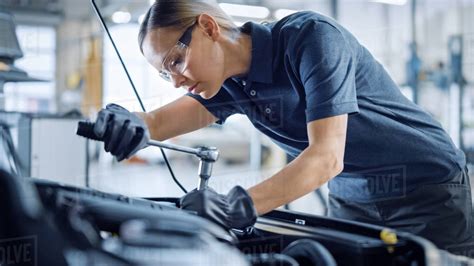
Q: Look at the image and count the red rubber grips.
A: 0